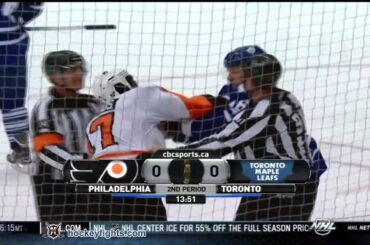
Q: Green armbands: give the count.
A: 0